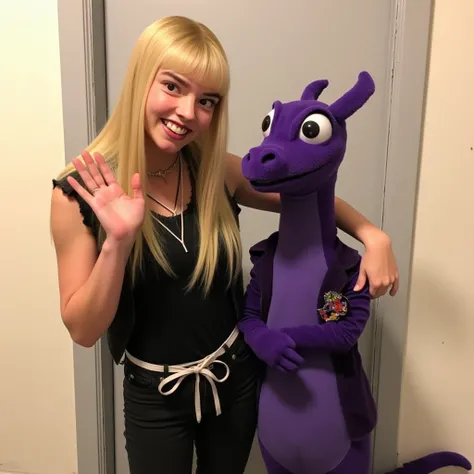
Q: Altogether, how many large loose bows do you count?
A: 1